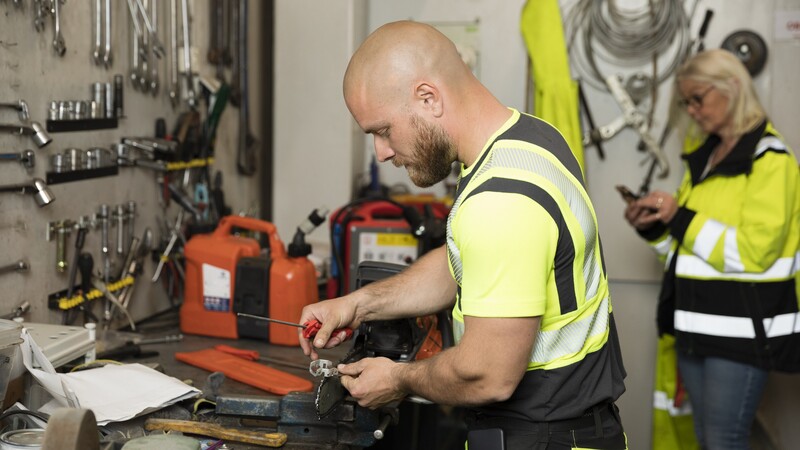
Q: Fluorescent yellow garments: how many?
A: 4